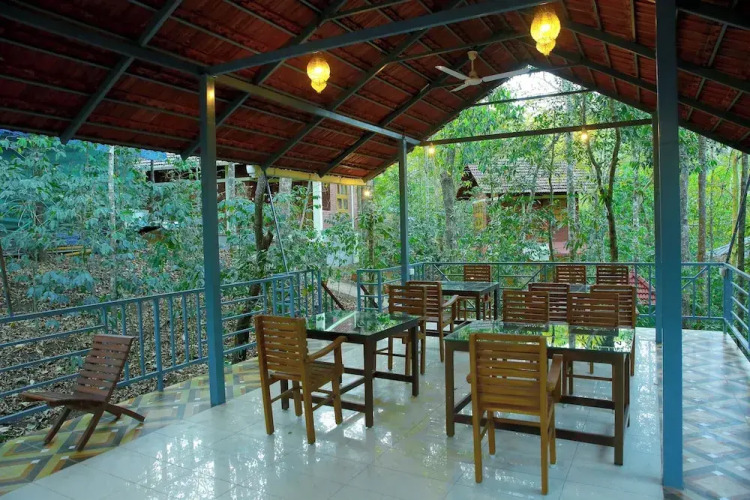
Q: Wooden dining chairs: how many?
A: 11